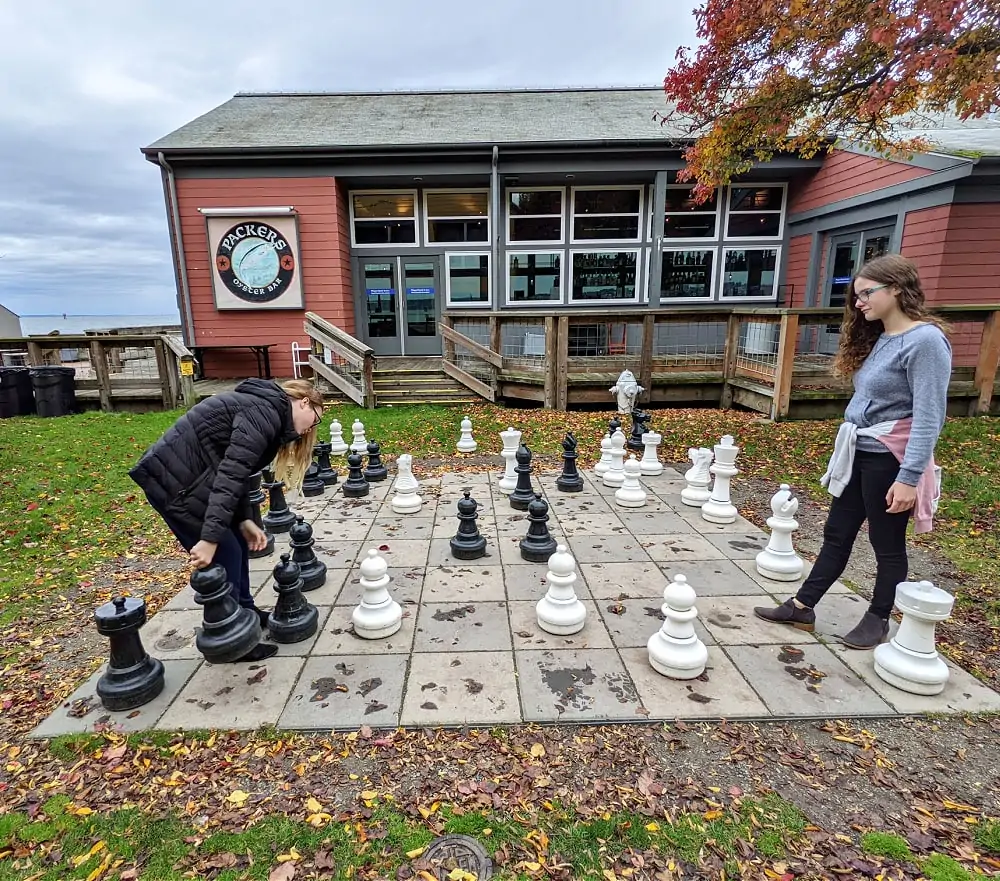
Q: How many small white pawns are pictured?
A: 8